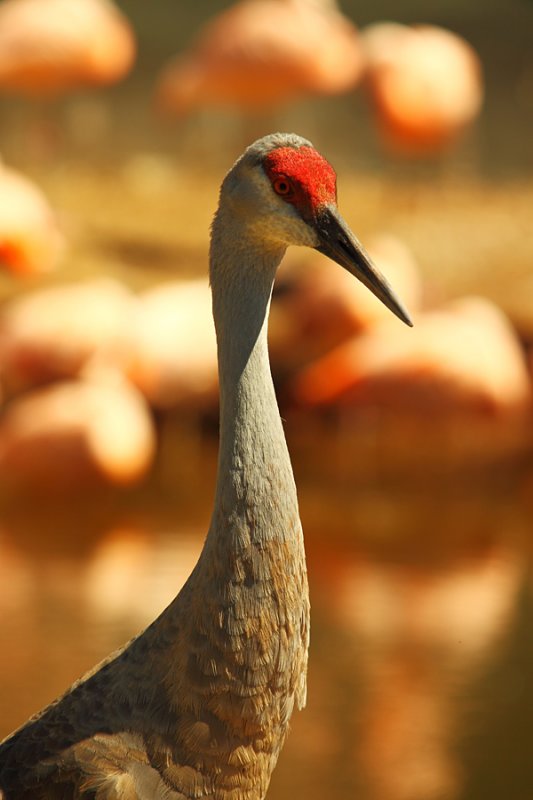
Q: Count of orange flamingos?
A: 9